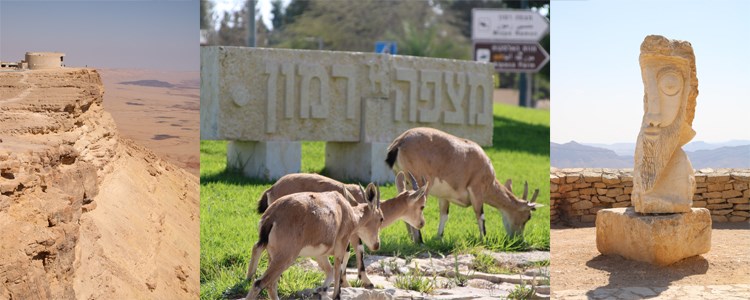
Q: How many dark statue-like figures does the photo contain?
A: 0